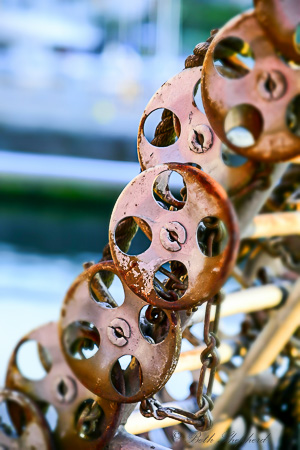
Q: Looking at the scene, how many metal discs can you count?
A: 7